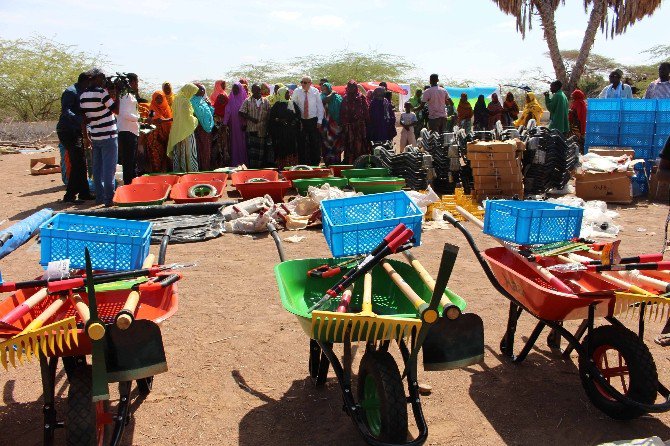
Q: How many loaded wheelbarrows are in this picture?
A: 3